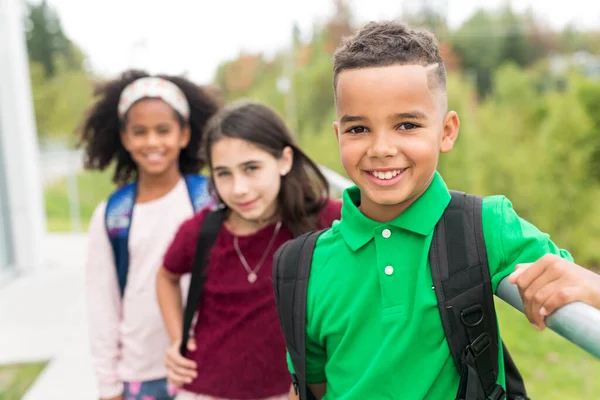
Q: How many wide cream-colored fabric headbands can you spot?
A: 1